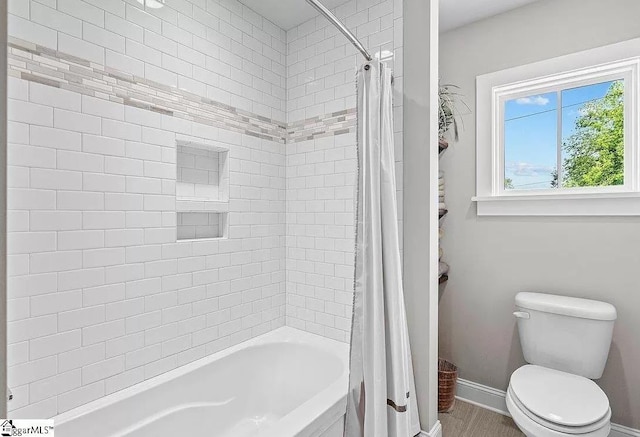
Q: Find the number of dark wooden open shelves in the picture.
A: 3